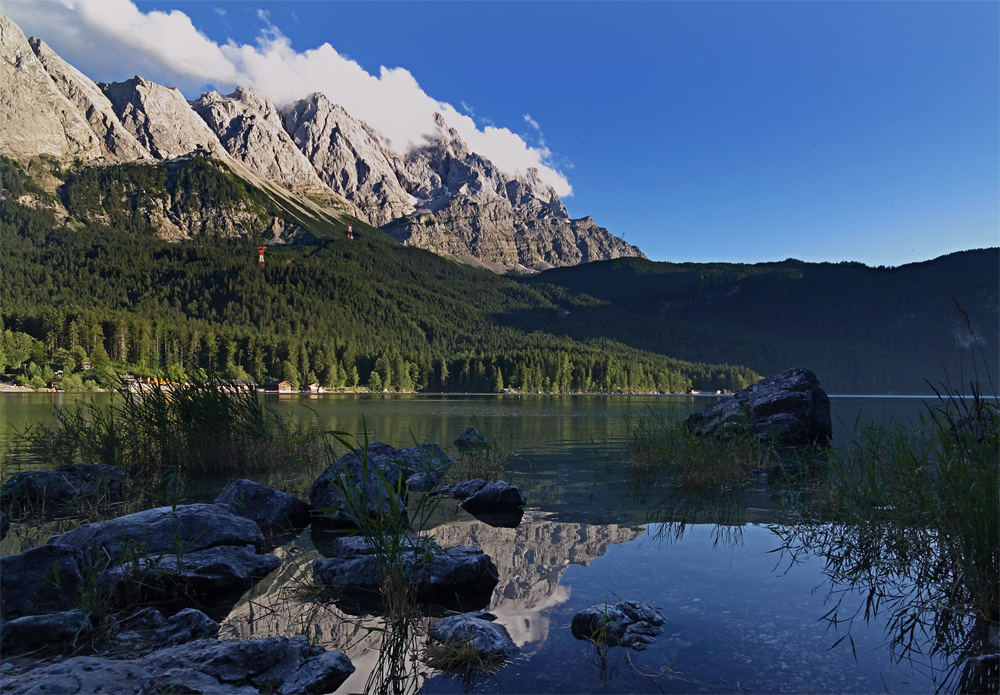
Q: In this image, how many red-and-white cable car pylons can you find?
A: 2